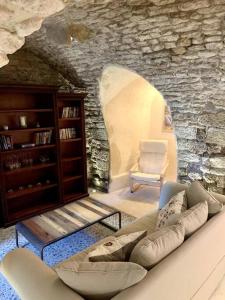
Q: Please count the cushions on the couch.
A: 6